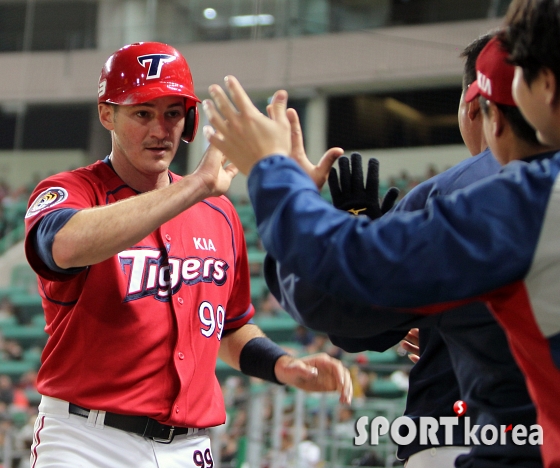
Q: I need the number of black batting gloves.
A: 1